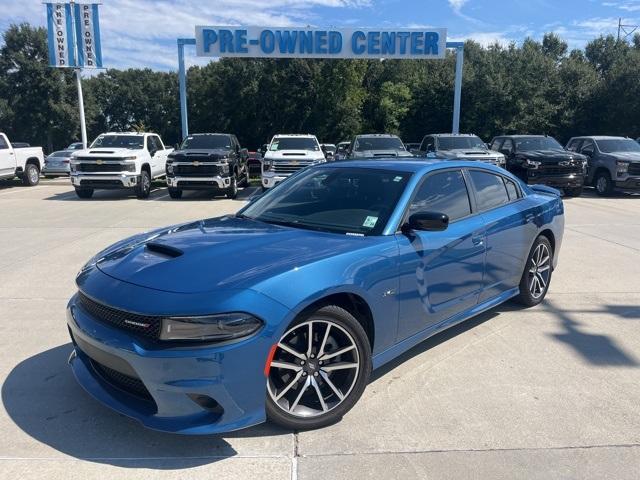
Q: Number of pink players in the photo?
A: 0